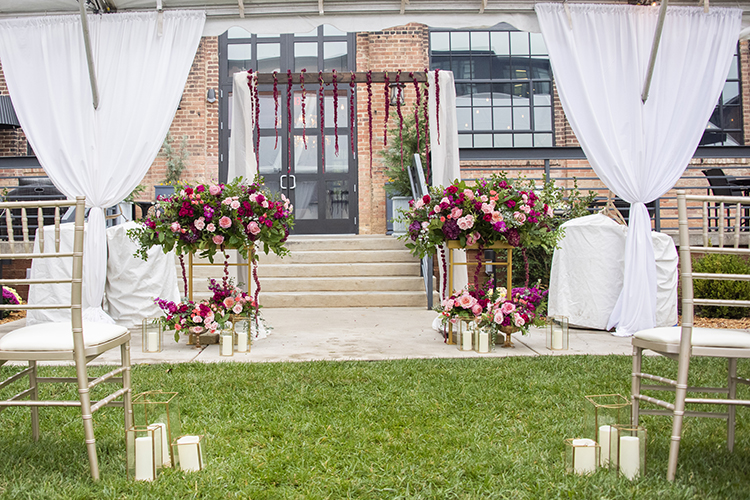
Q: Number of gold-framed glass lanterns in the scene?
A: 12